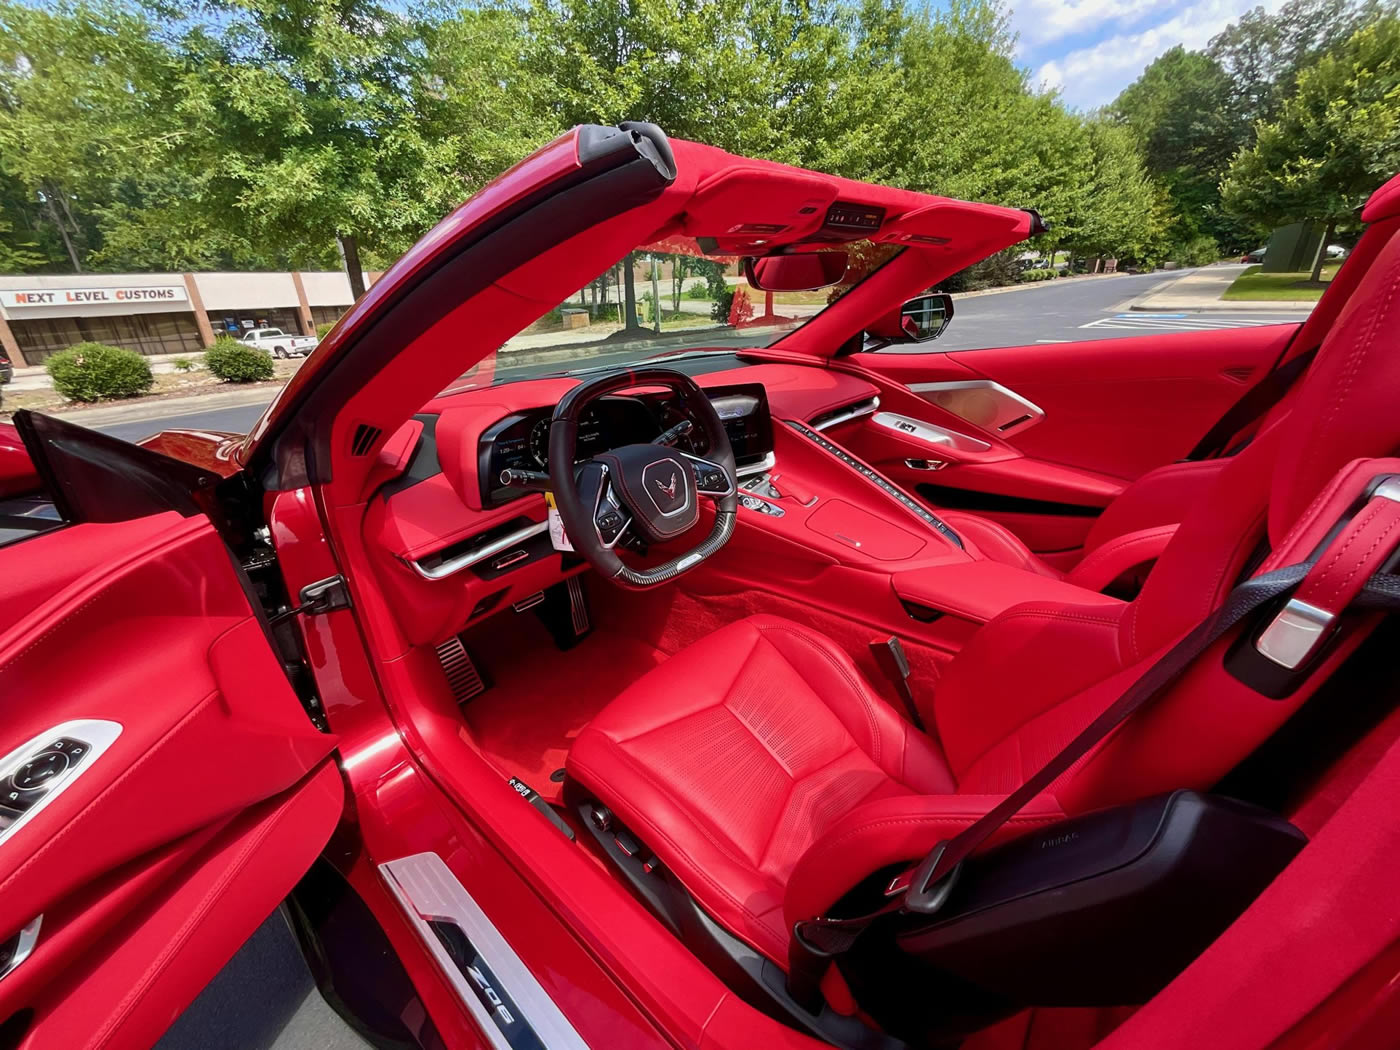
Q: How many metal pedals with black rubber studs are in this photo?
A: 3